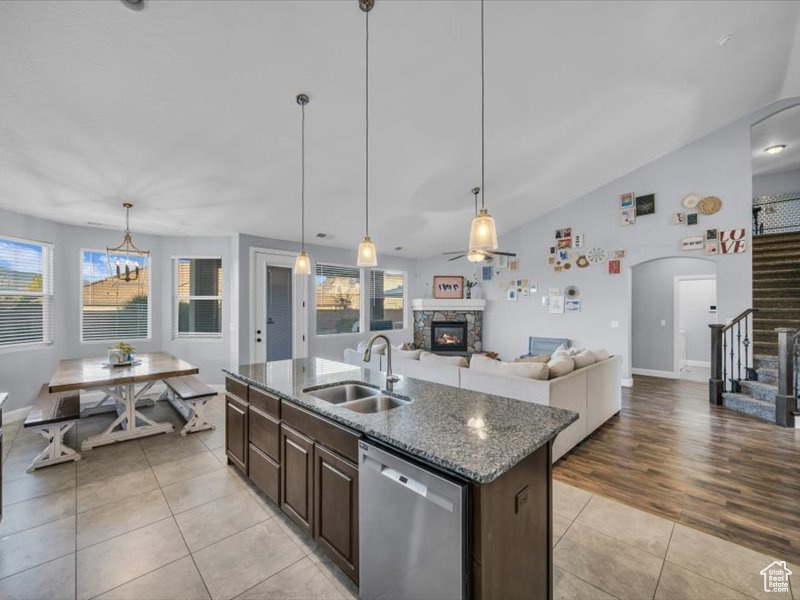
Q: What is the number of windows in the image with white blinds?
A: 5